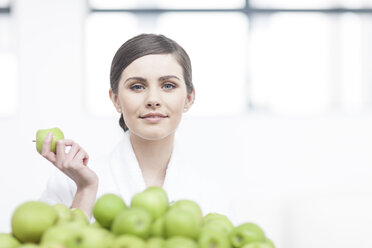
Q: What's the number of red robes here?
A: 0